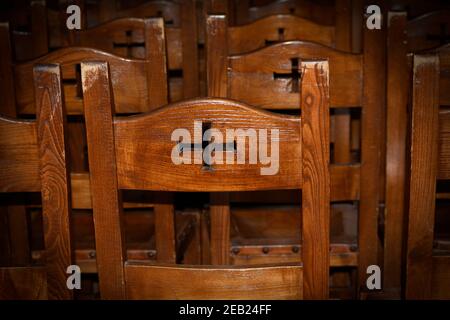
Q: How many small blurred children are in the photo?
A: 0